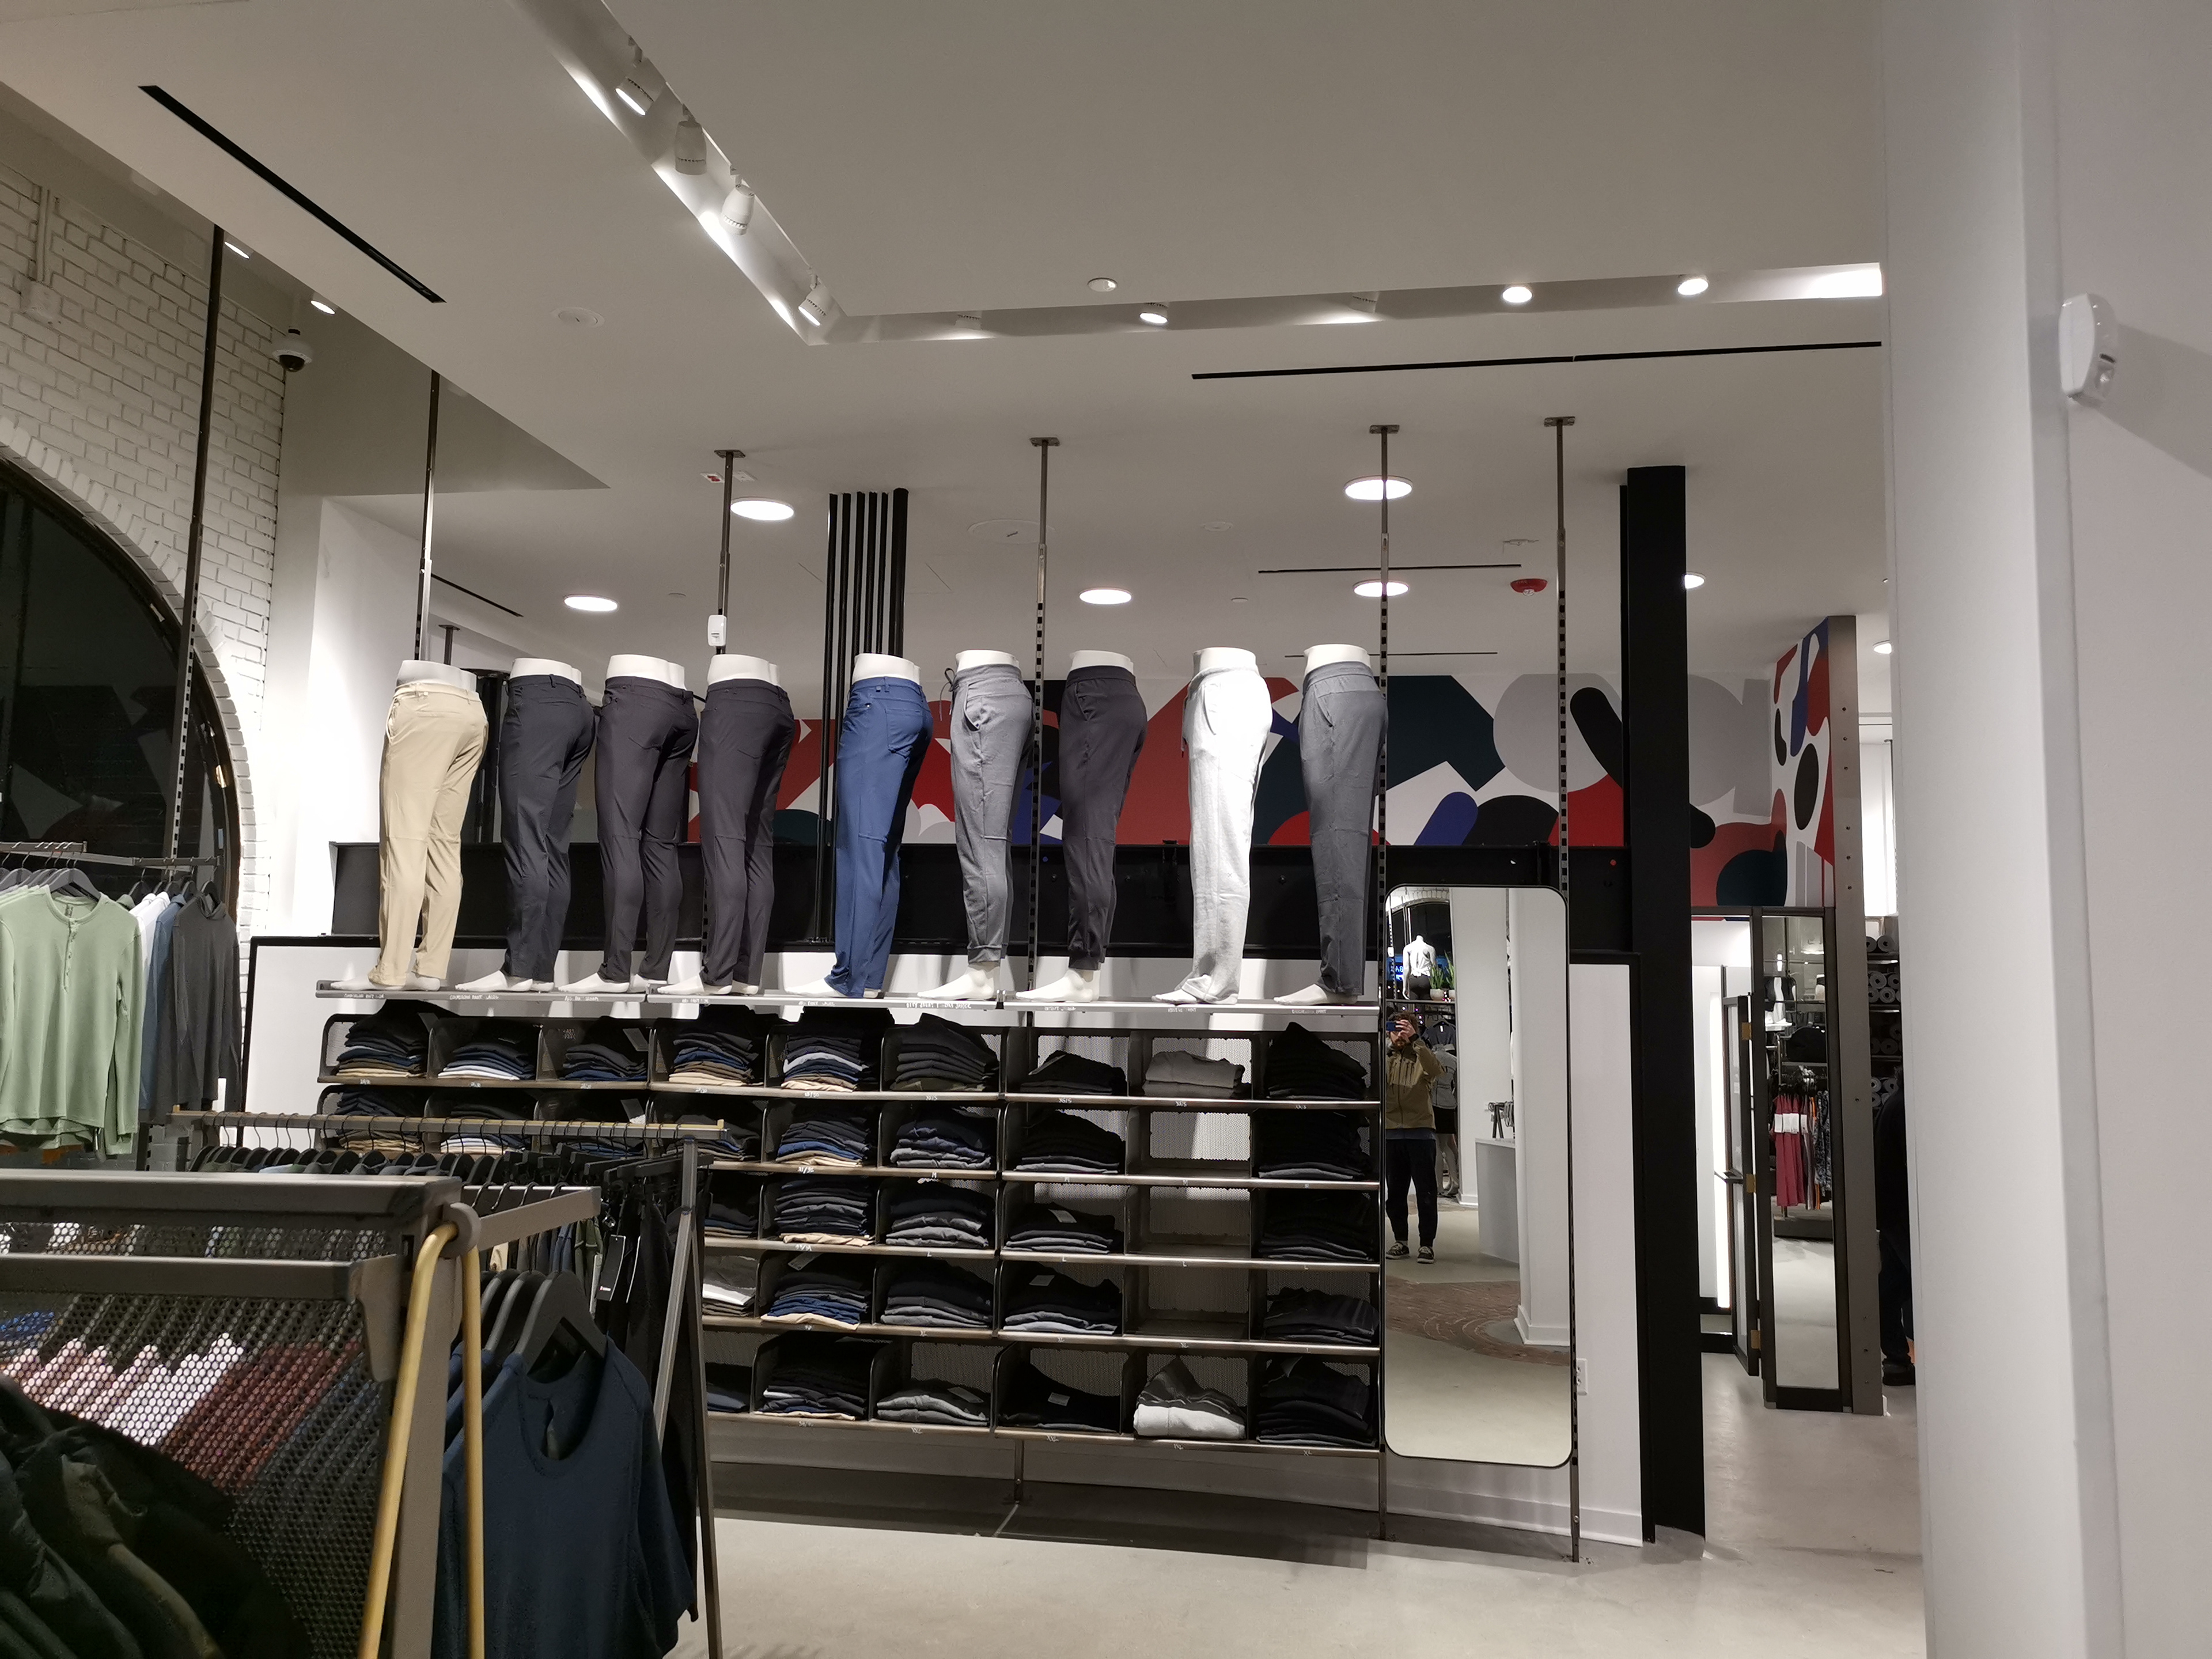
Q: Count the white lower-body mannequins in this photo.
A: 9